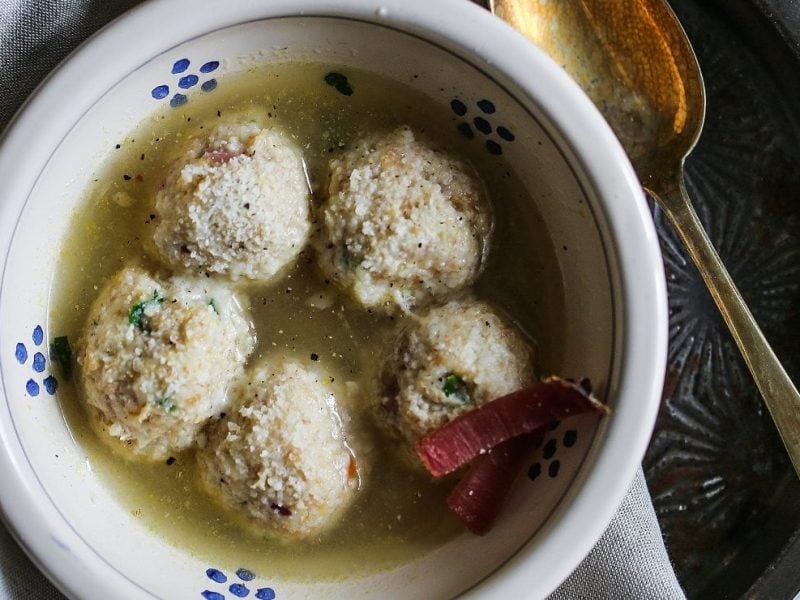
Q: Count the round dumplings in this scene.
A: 5